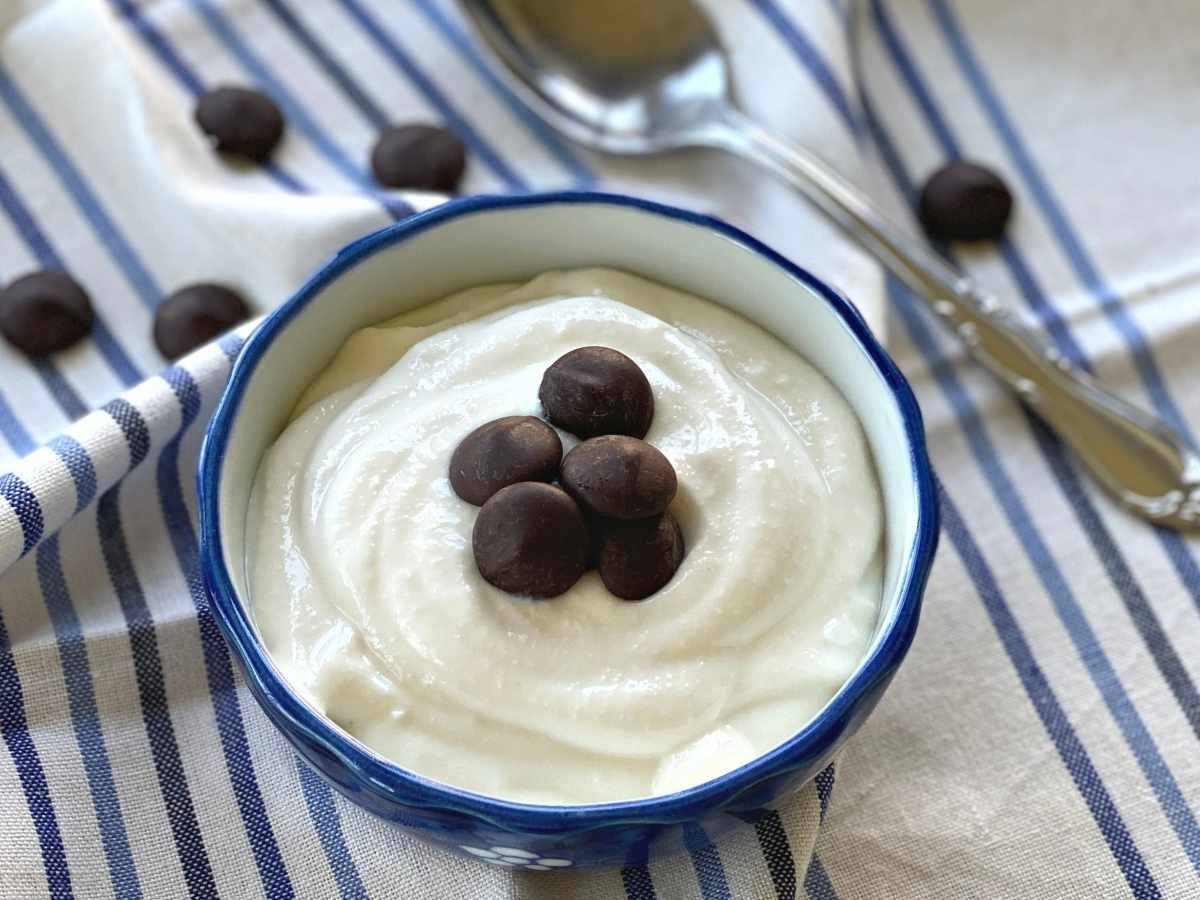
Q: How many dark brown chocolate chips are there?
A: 10